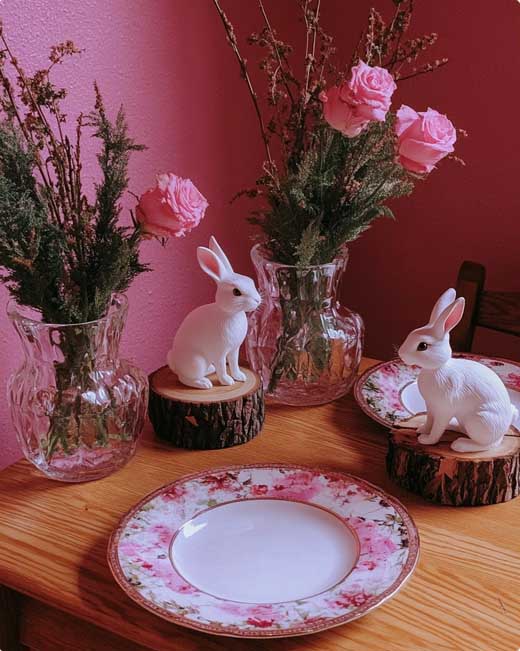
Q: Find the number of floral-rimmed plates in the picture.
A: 2